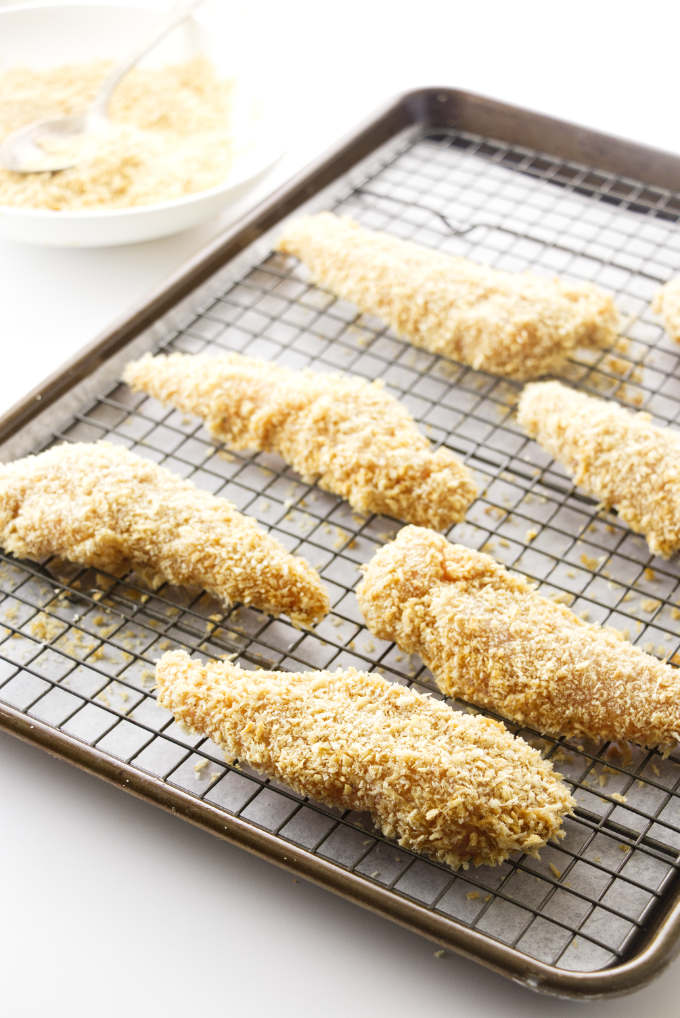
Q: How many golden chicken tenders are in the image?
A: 7